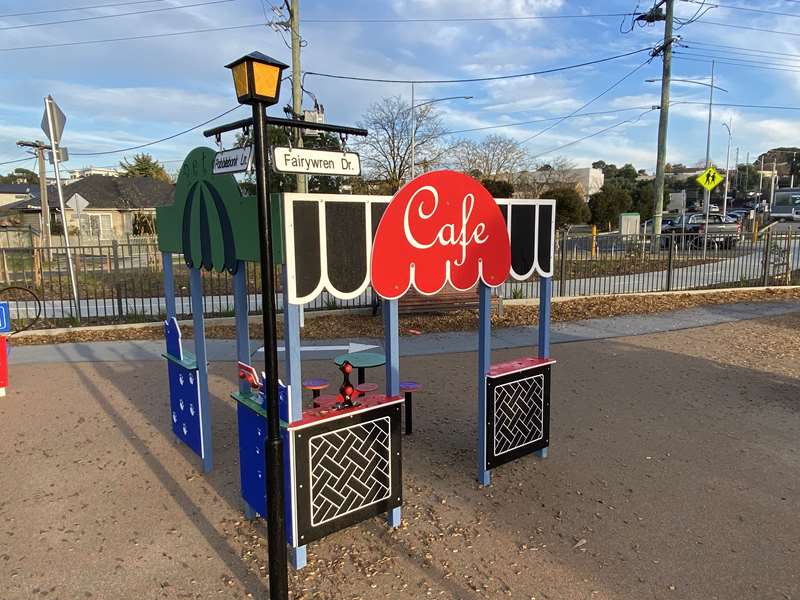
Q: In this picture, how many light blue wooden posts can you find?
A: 7